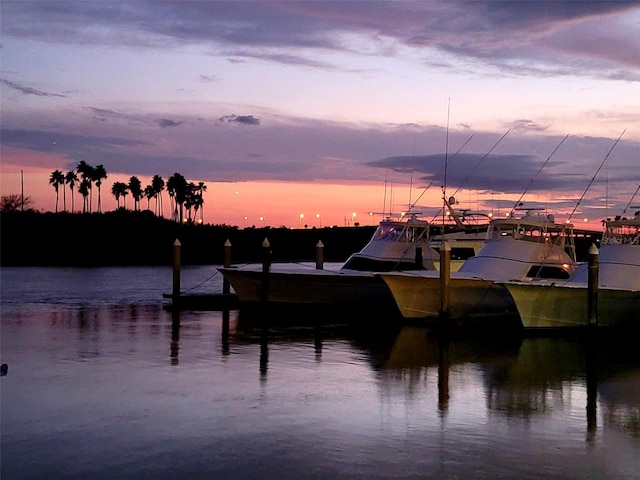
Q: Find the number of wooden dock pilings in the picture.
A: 6